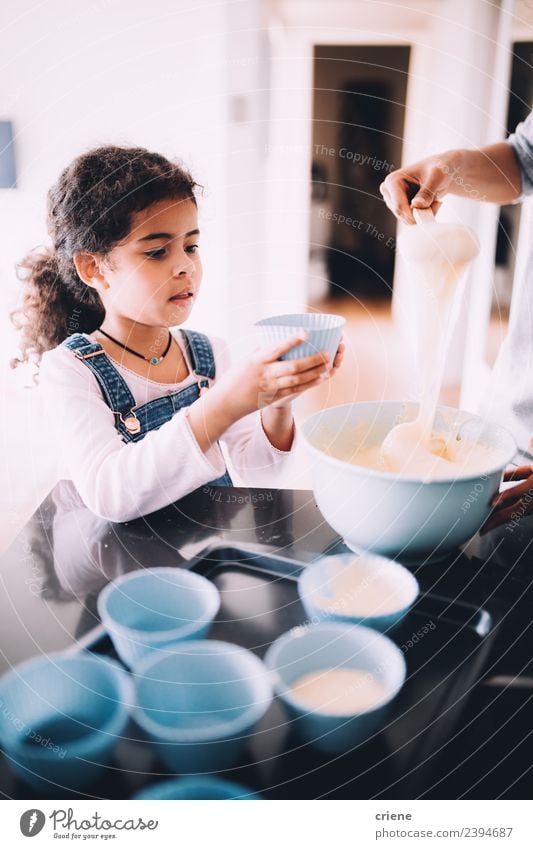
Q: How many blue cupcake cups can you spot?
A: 7